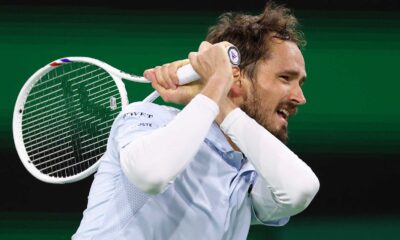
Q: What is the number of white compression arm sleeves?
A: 2